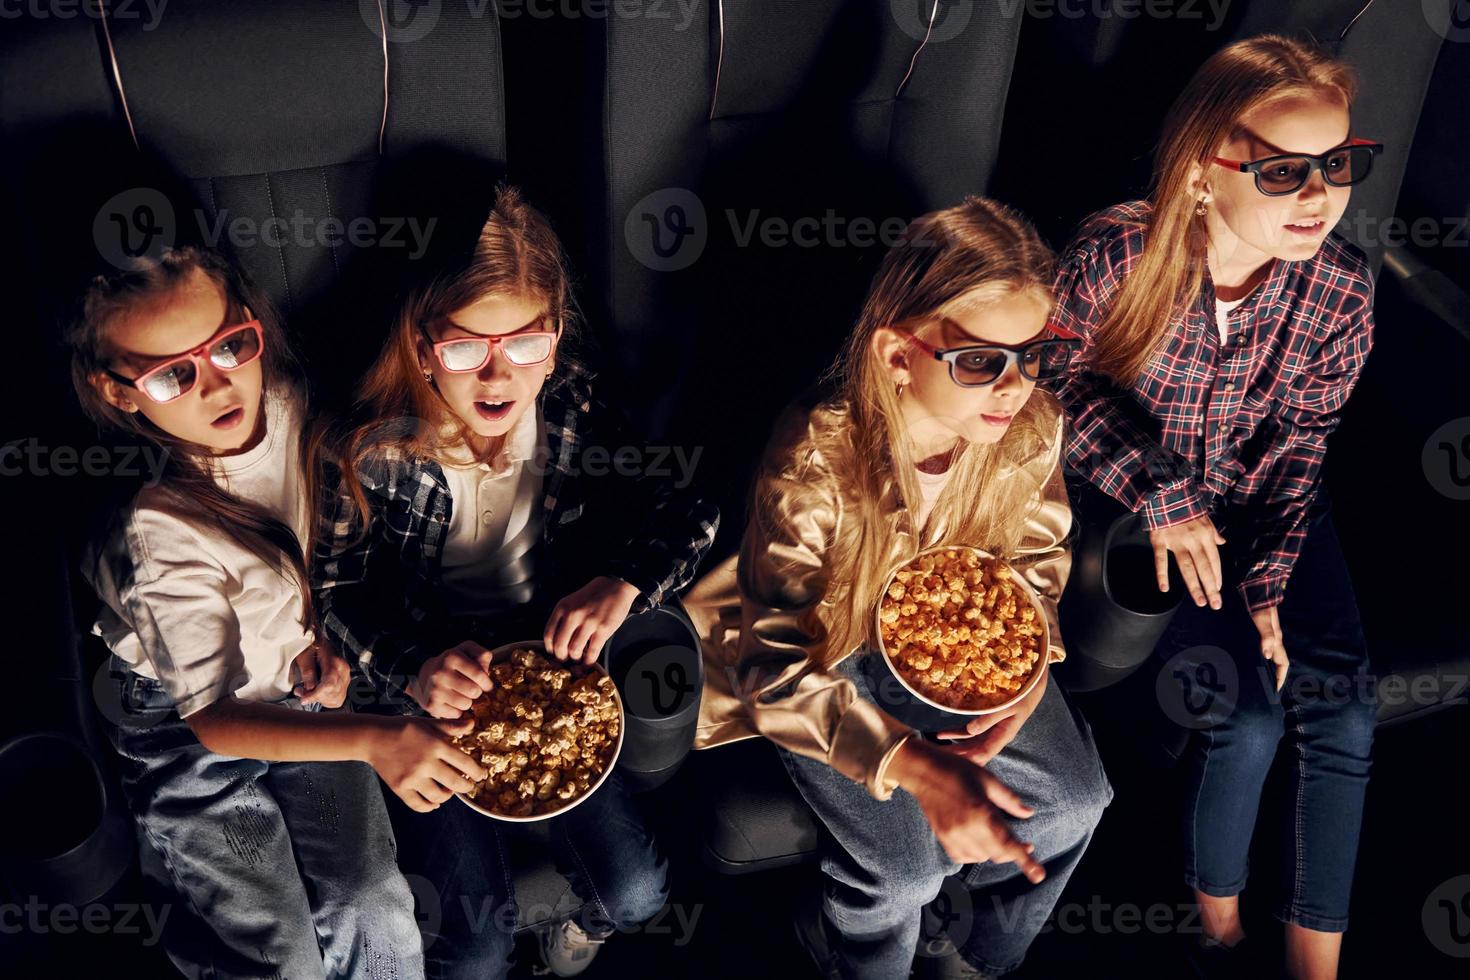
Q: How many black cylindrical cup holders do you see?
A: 3